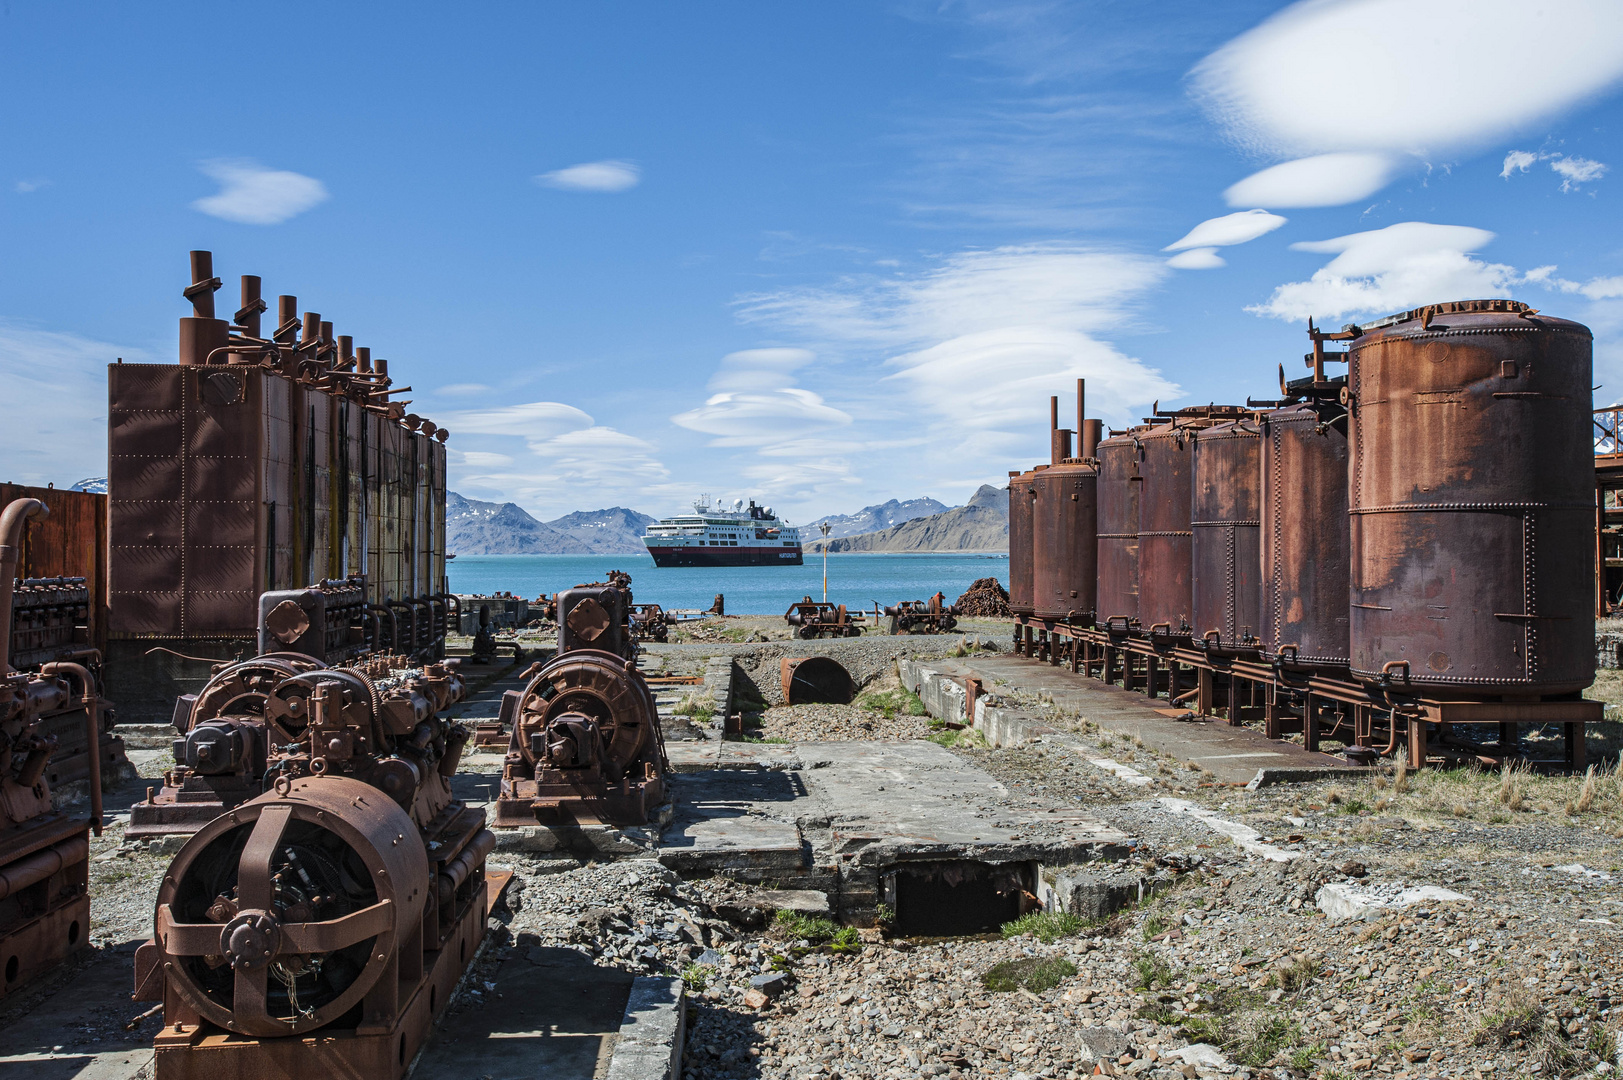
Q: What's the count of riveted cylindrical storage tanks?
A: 7